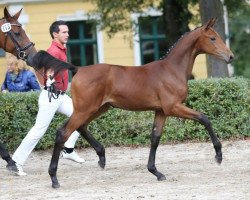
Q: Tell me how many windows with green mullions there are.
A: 2